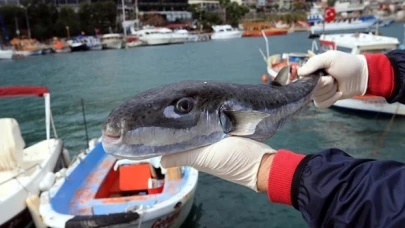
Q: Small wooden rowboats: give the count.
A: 1